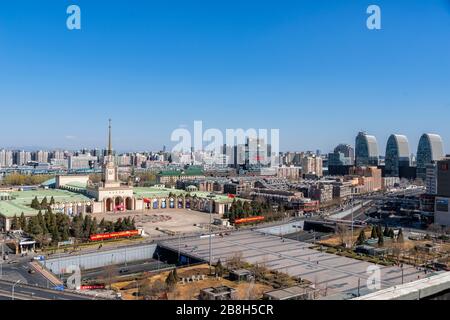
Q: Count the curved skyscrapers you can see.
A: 3